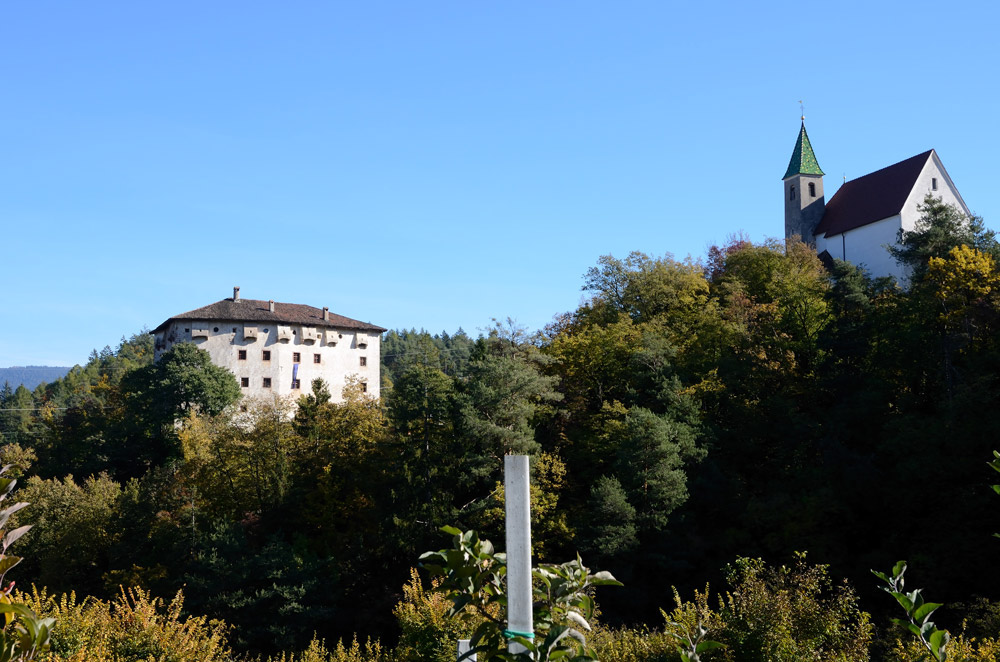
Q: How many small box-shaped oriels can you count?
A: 6